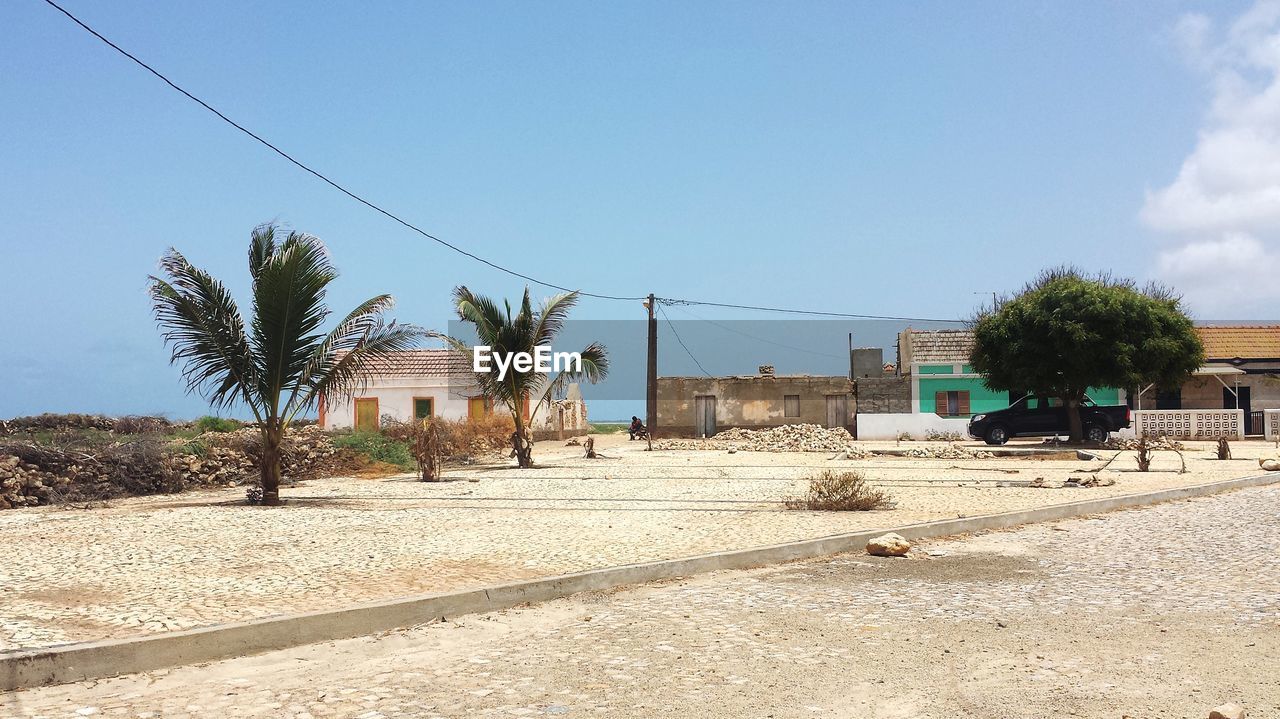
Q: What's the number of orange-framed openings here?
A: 3